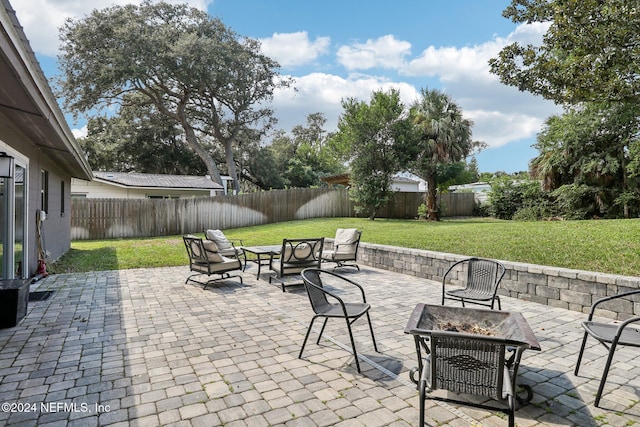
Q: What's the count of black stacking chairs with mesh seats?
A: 4